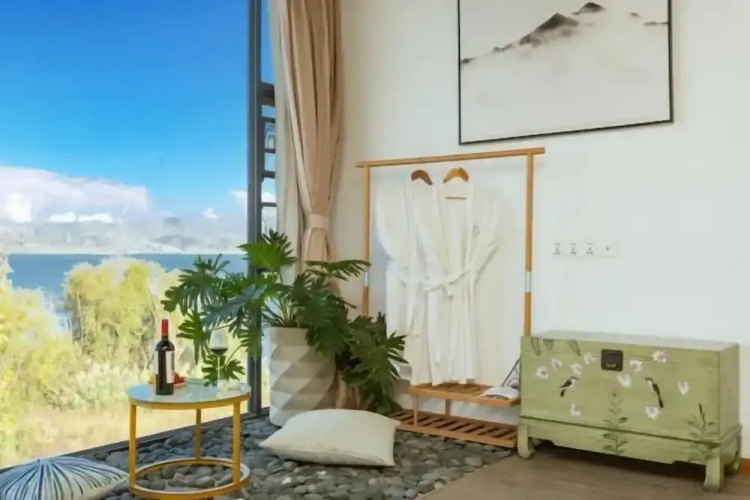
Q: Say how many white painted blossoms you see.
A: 10